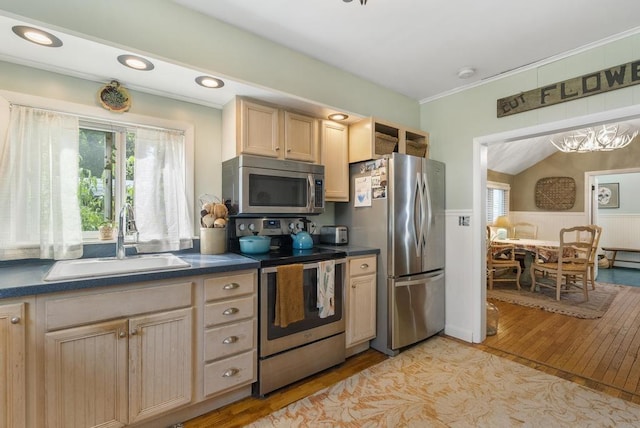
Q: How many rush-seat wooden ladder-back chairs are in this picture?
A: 4